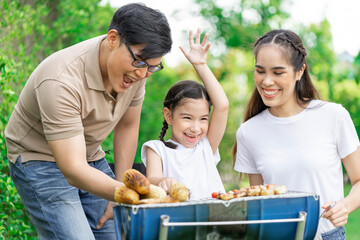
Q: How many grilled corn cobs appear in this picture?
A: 4